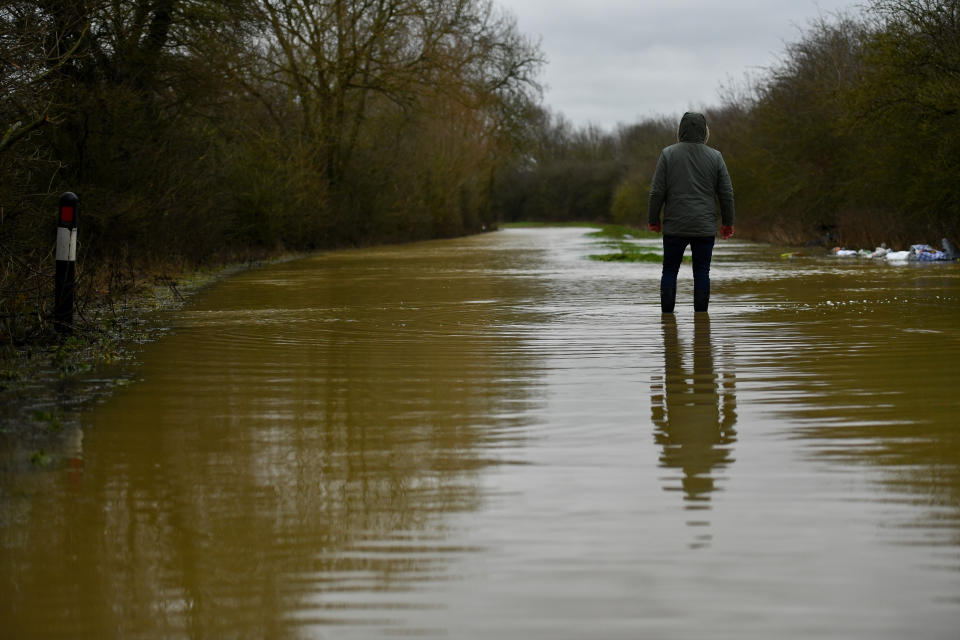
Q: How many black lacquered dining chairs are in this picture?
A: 0